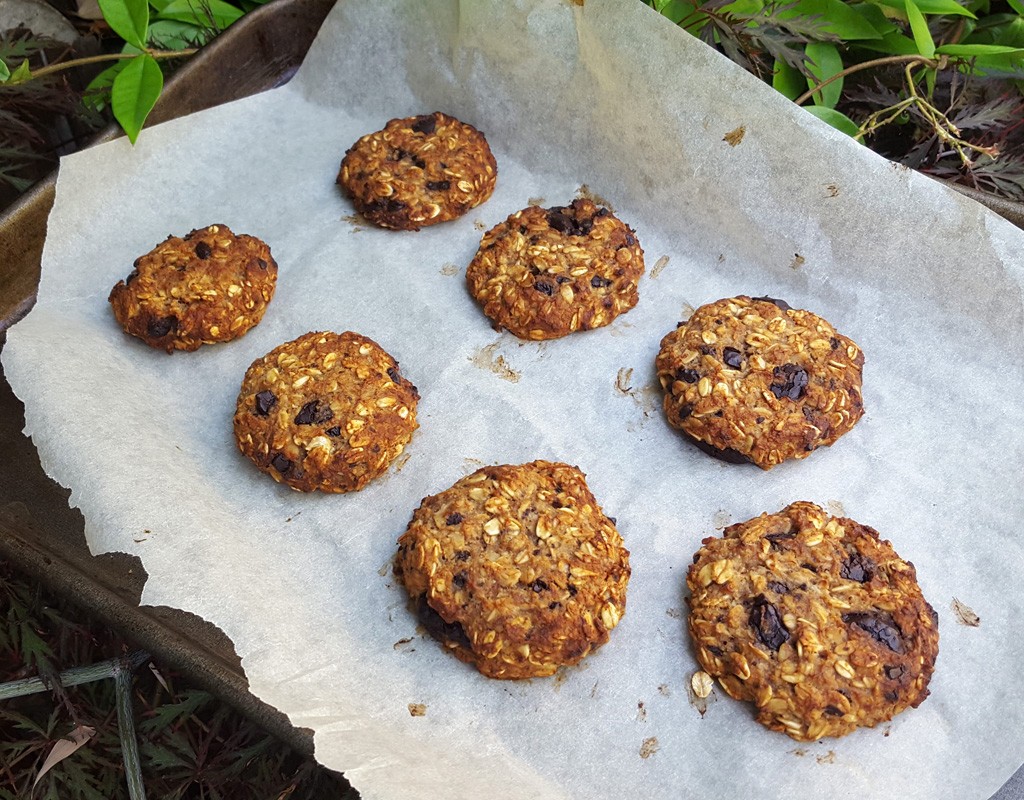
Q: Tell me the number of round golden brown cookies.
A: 7